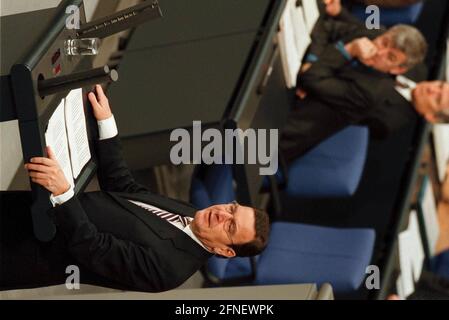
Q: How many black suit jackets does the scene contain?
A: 3